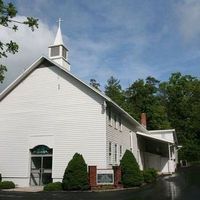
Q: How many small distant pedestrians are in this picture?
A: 0